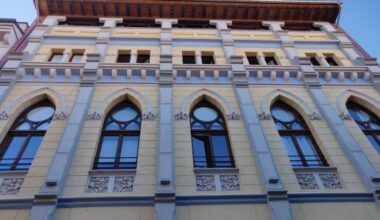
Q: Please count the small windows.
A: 10